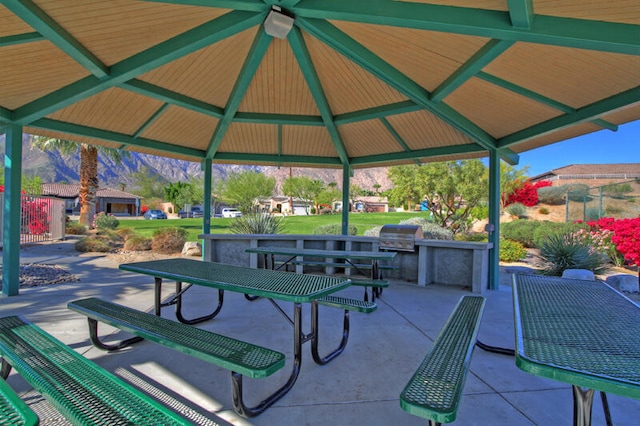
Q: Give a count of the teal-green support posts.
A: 4